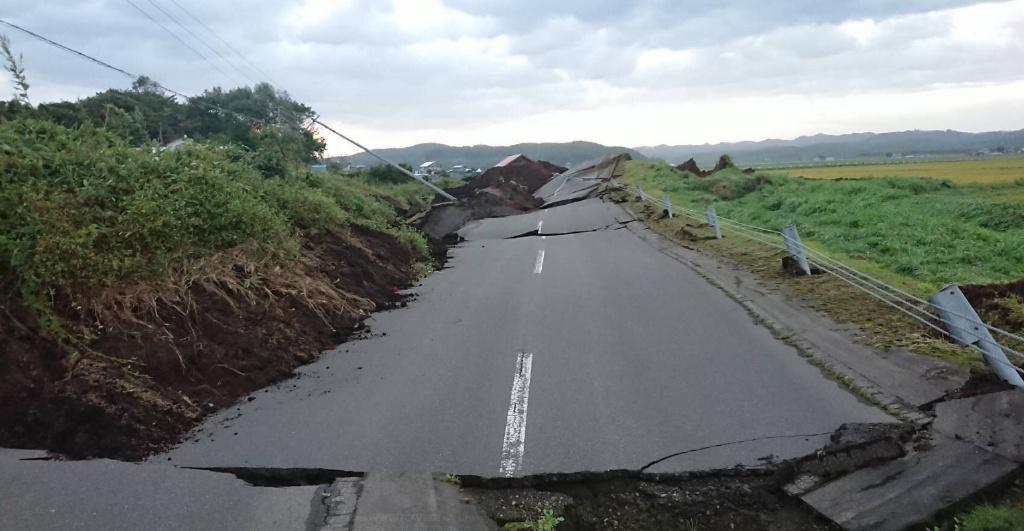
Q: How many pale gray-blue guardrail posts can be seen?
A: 5